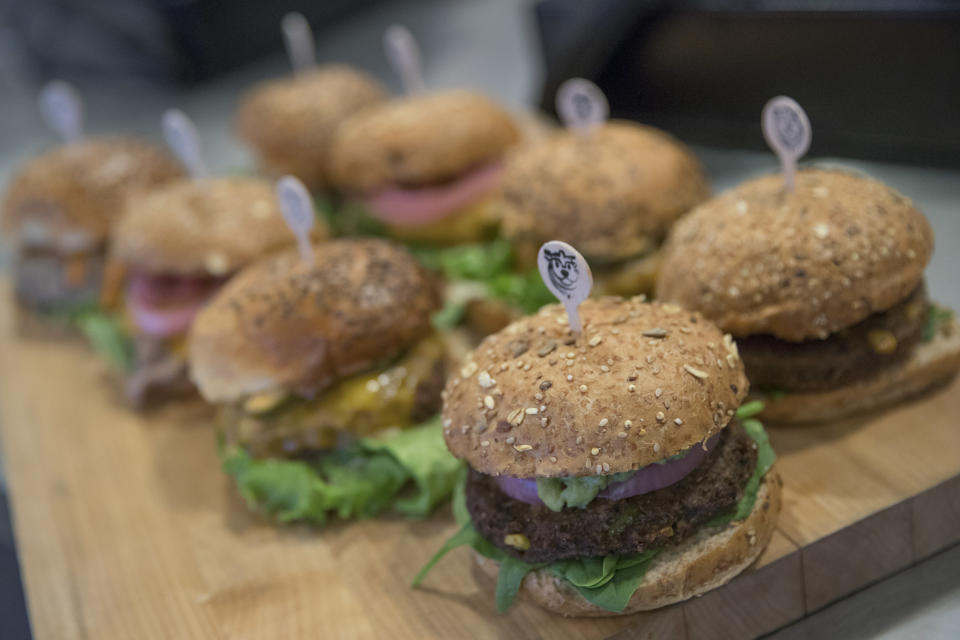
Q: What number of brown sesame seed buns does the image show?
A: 8